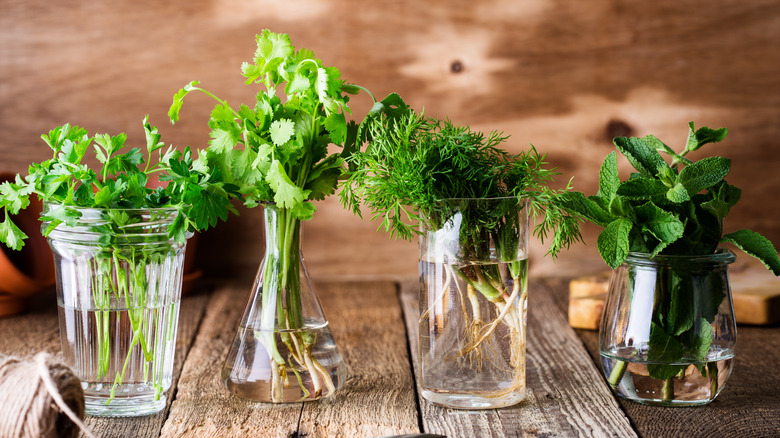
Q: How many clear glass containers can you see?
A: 4